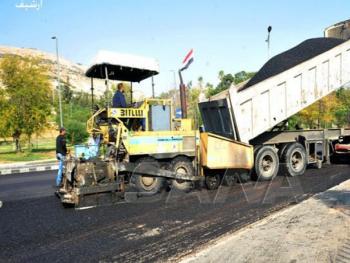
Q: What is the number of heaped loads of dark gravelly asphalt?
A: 1